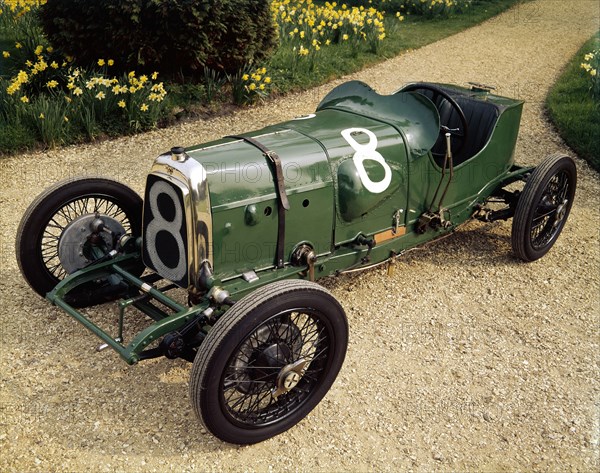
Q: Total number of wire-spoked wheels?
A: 3